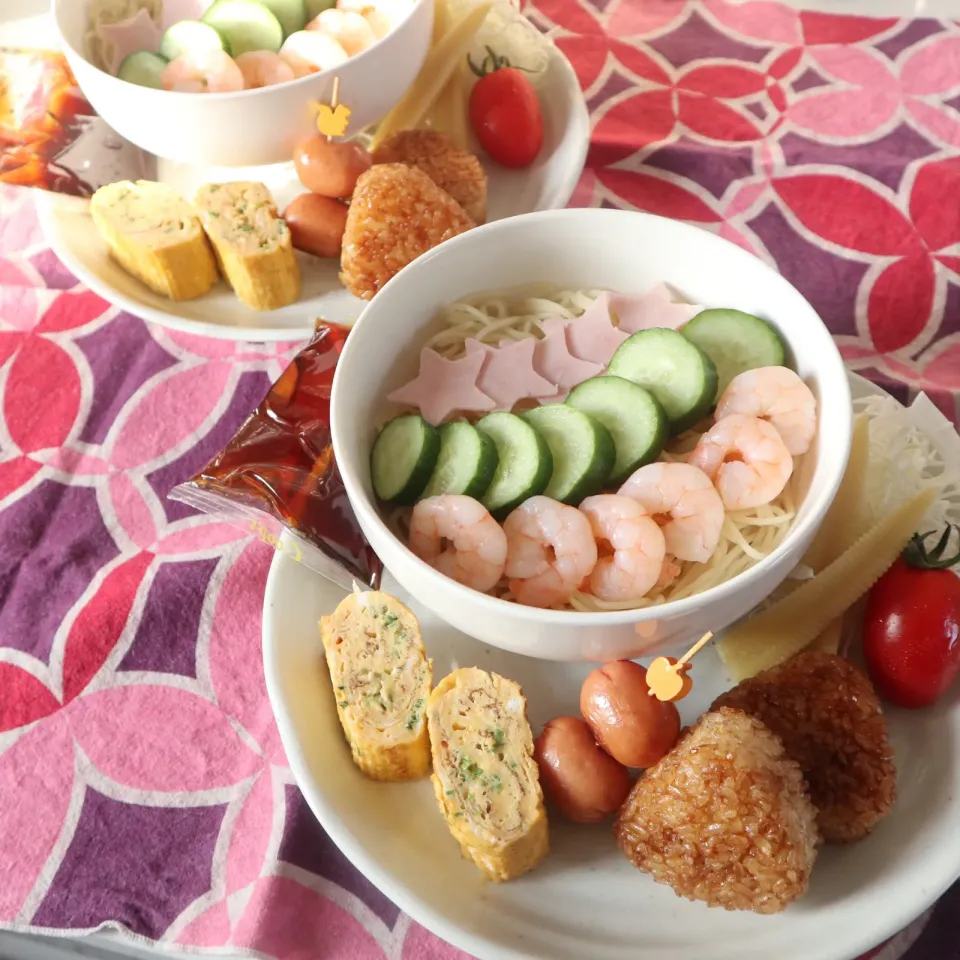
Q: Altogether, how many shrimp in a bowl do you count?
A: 6